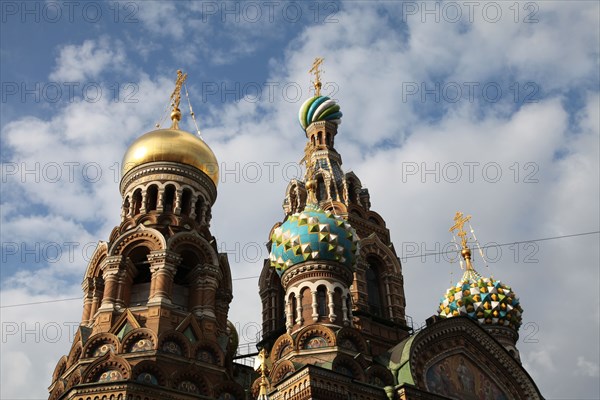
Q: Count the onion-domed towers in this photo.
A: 4